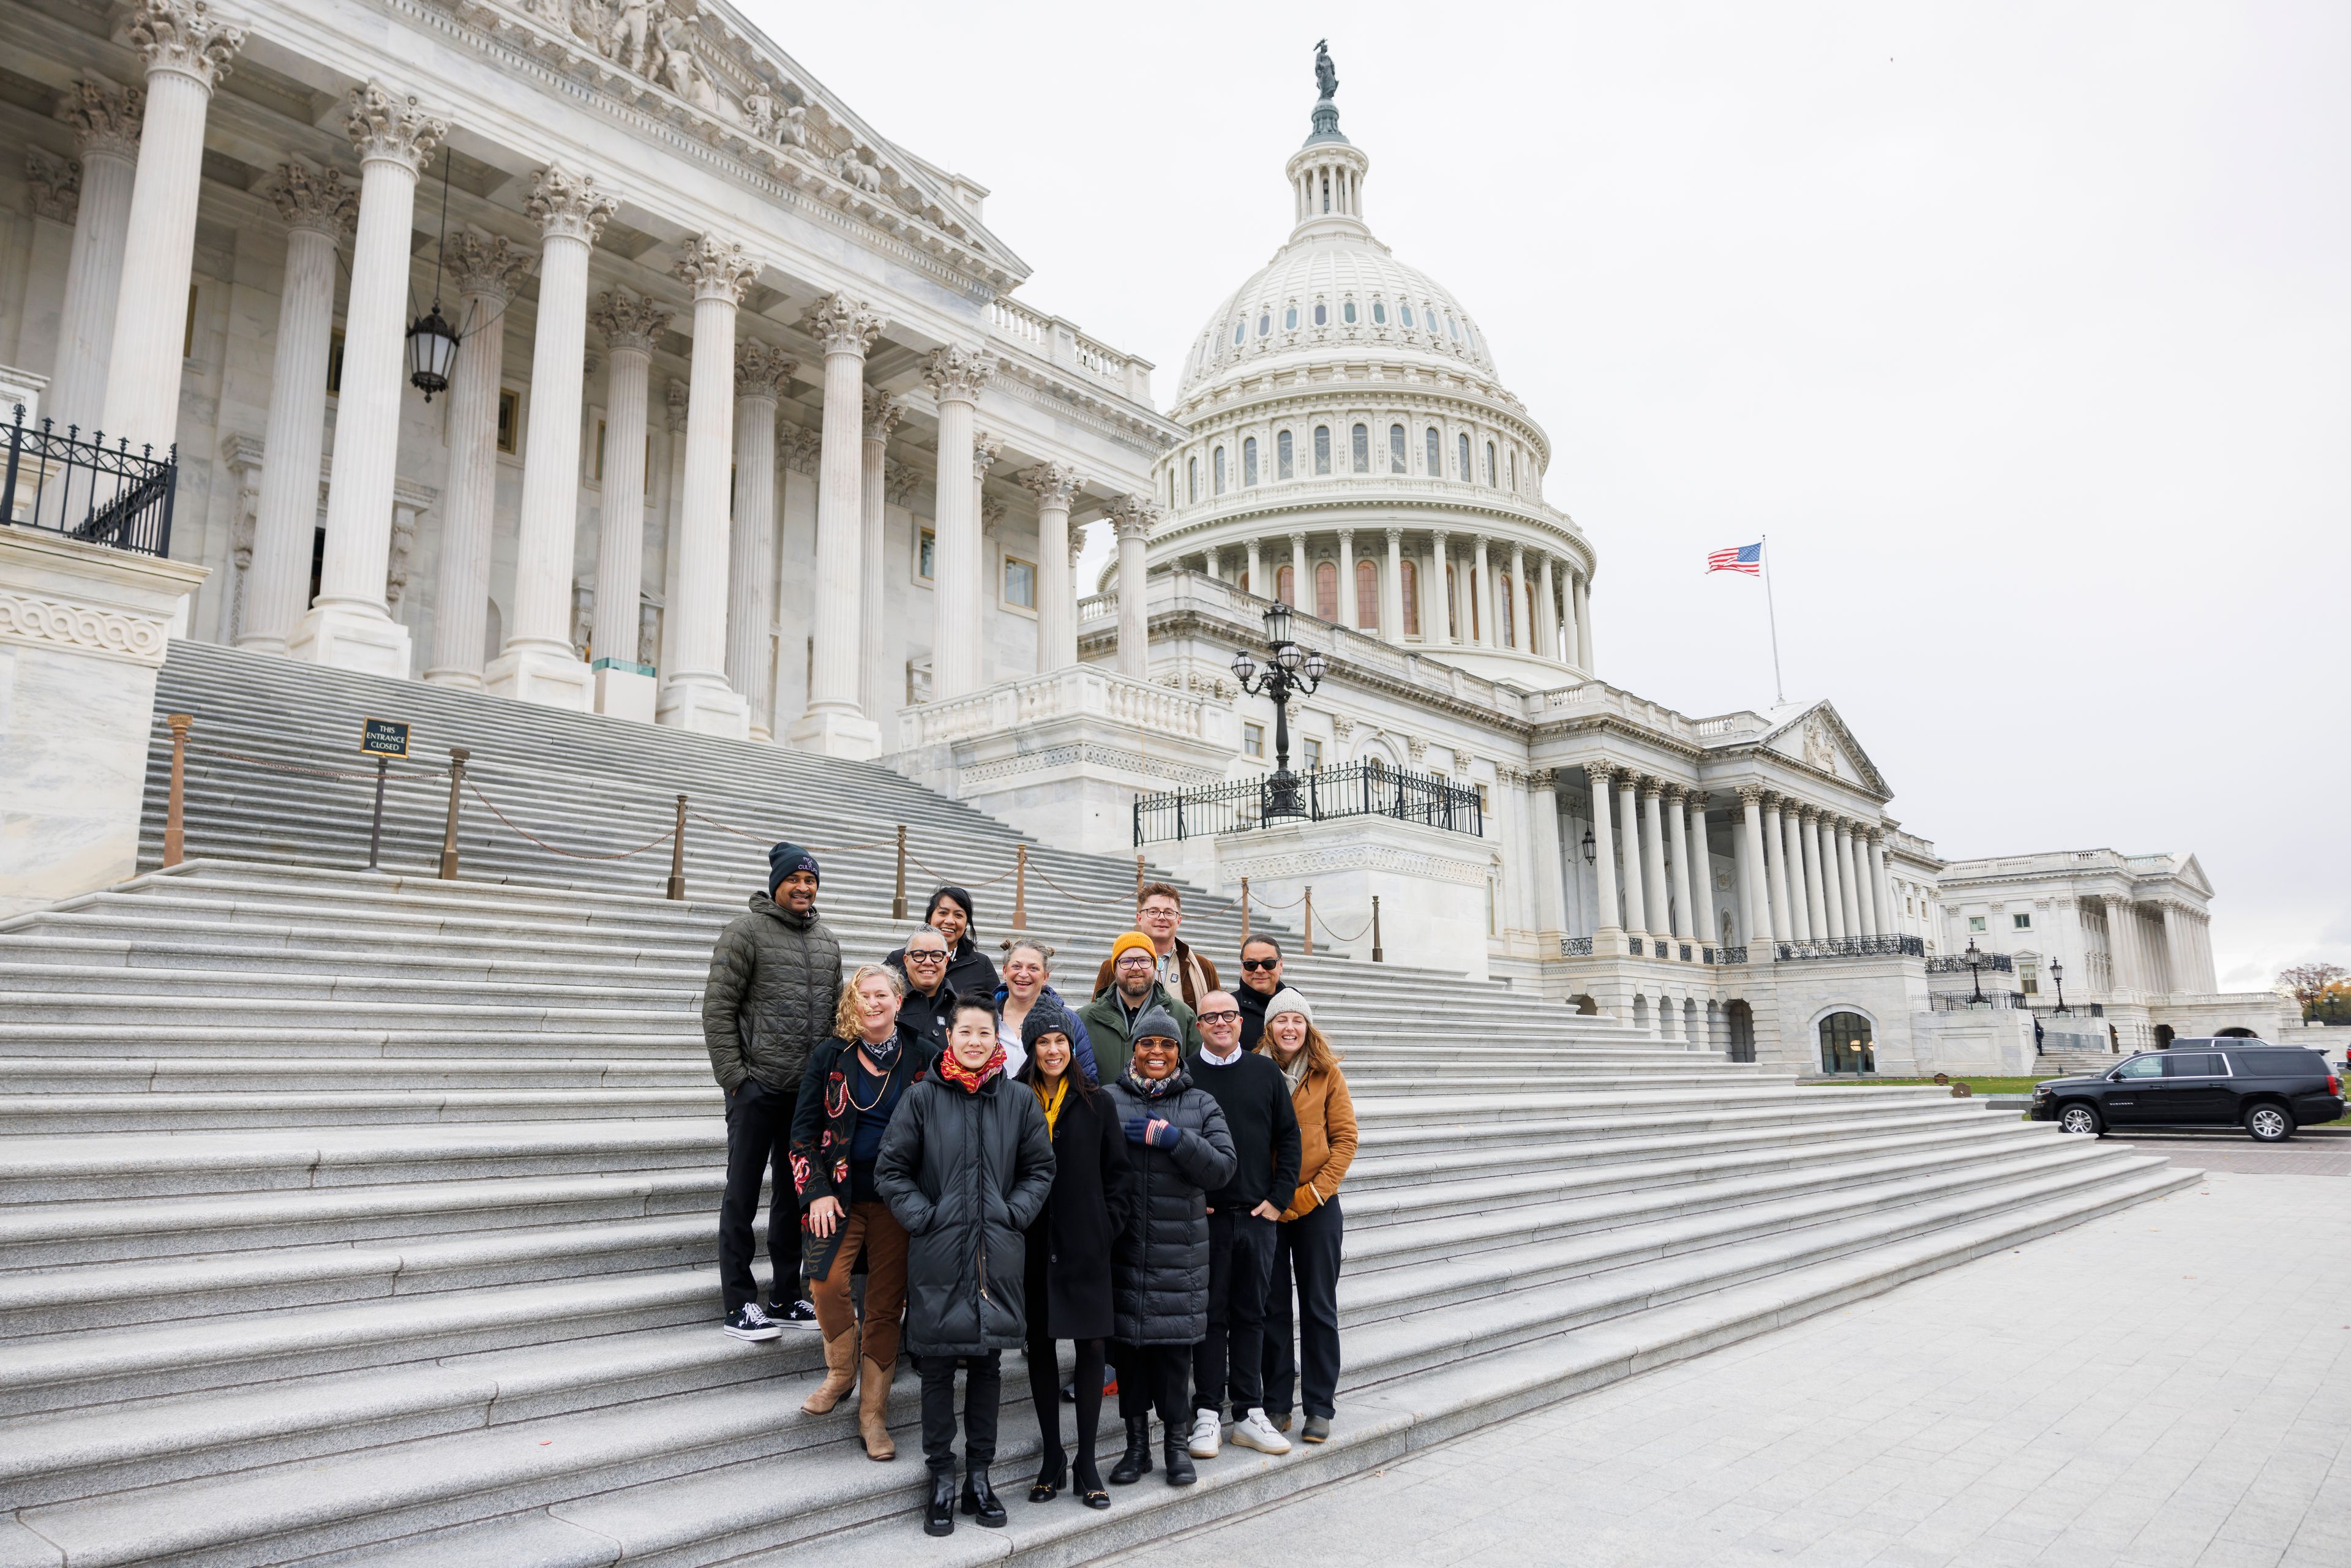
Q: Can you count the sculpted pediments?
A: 3